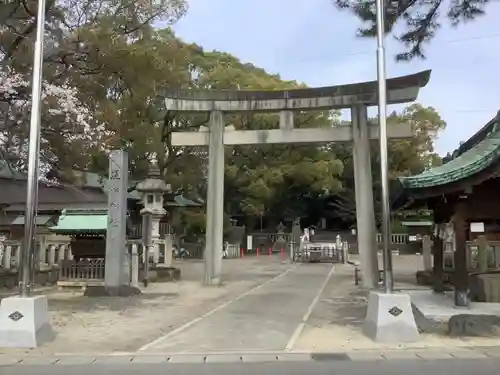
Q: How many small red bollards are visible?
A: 4